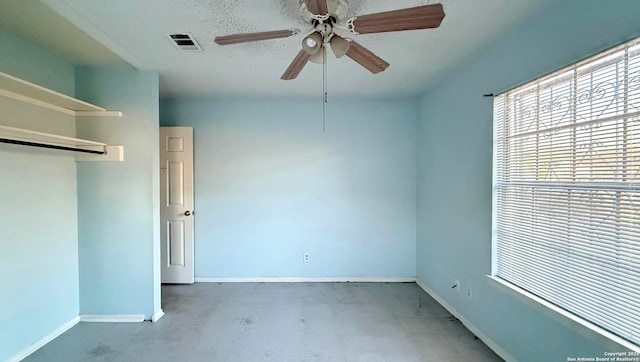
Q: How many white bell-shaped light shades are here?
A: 3